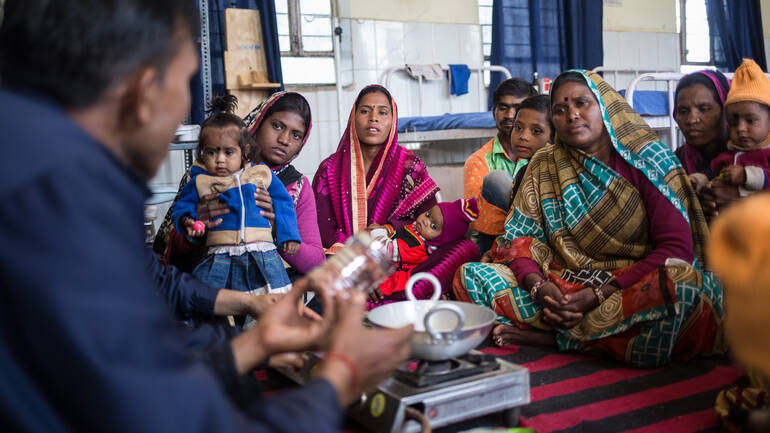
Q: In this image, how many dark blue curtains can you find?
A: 3